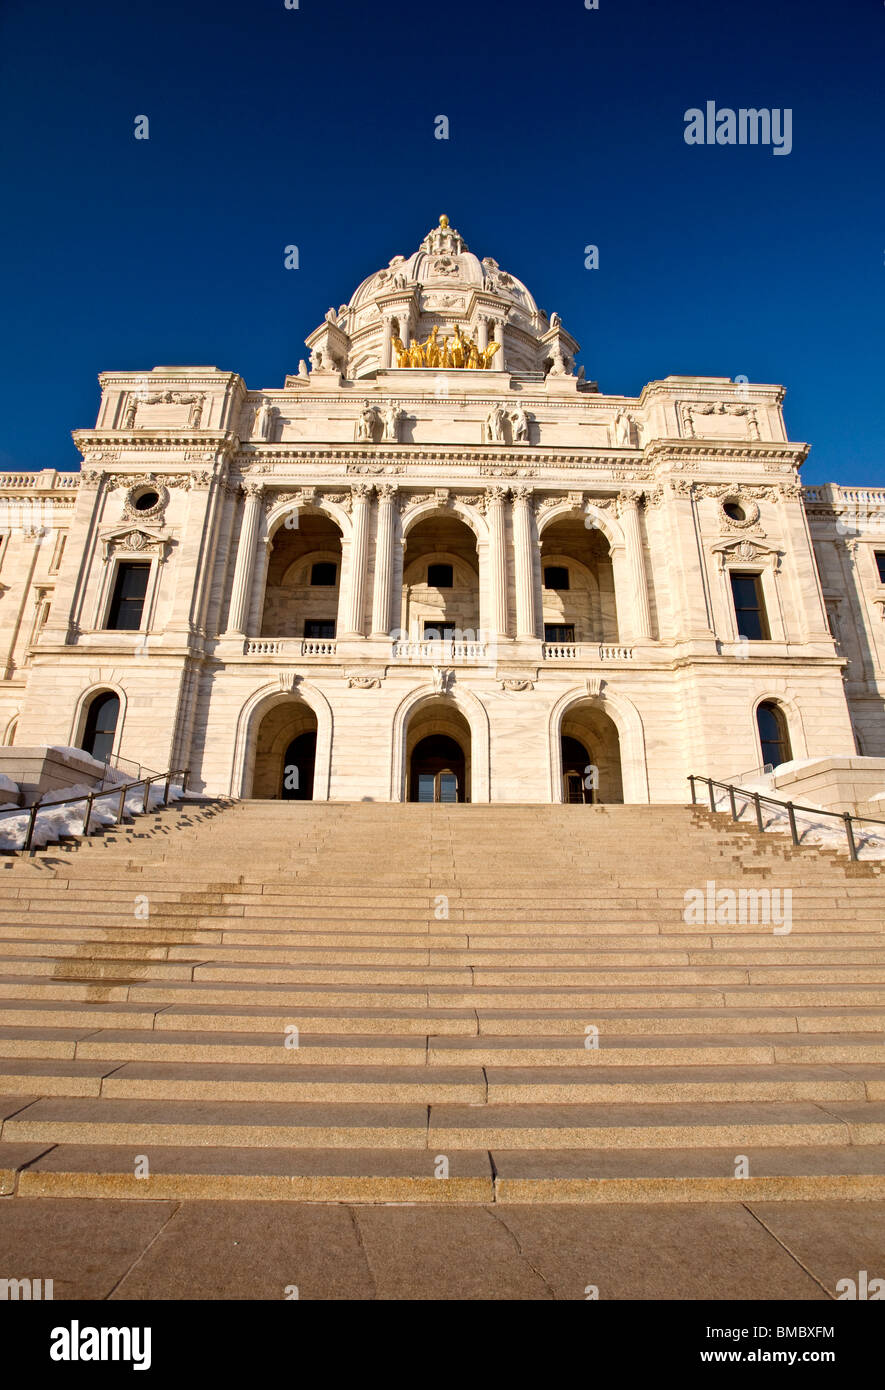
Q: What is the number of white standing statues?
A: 6